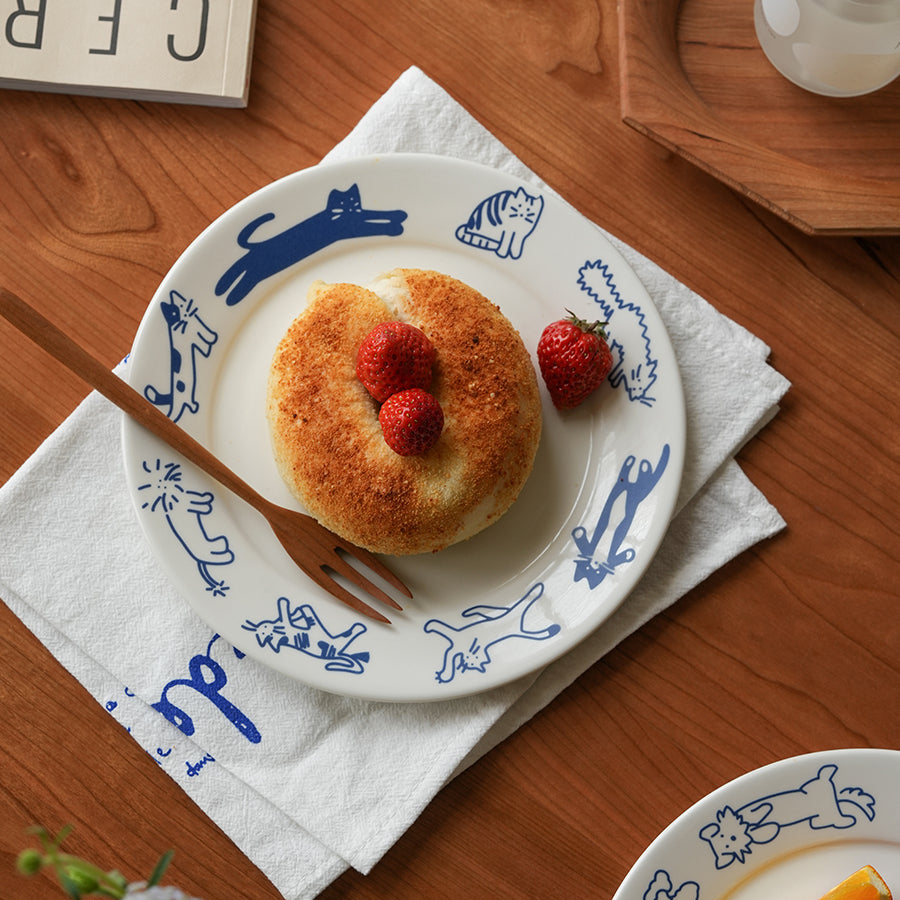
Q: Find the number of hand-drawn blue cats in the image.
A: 8